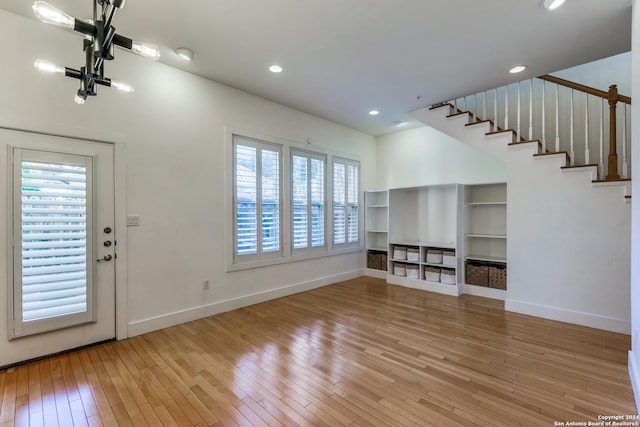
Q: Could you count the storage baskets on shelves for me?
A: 12